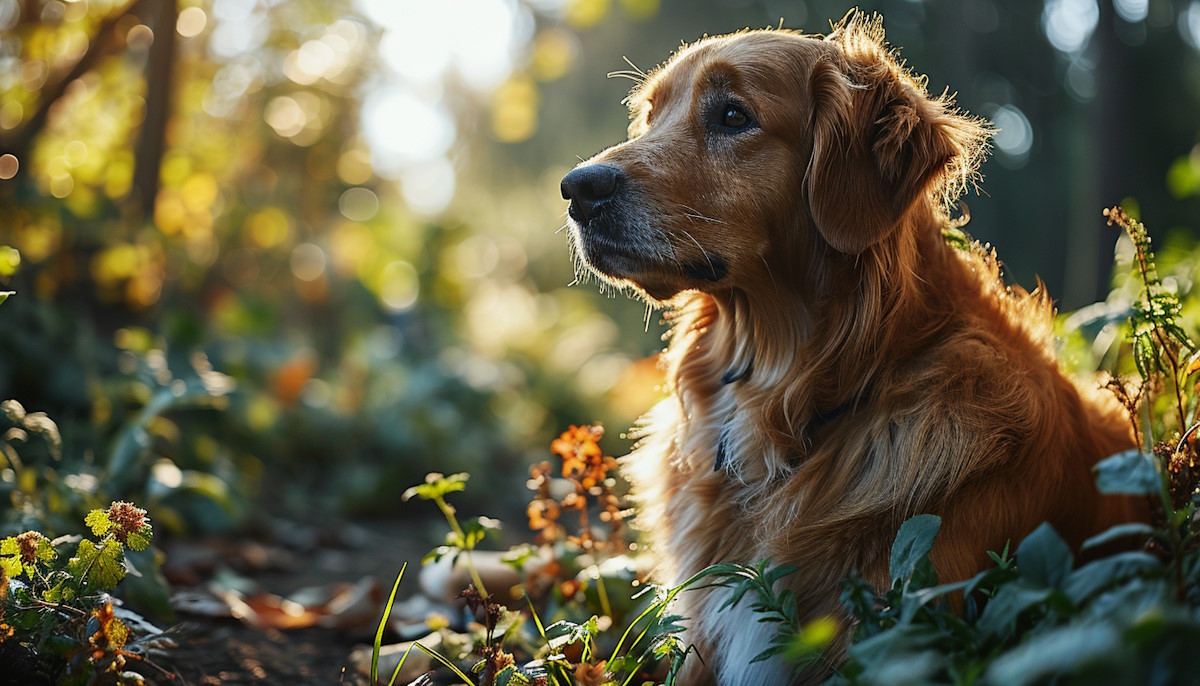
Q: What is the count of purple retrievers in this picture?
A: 0